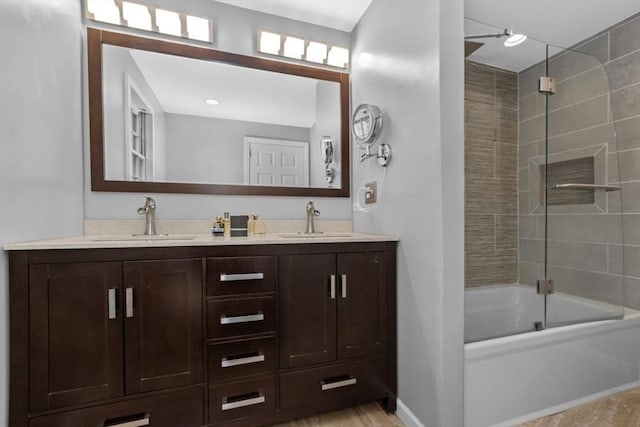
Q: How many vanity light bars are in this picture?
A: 2